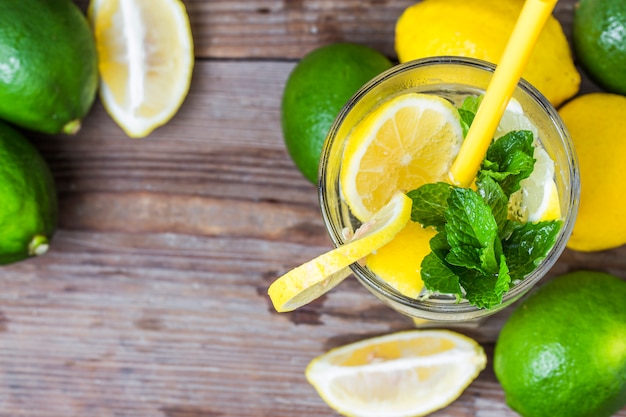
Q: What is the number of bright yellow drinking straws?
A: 1